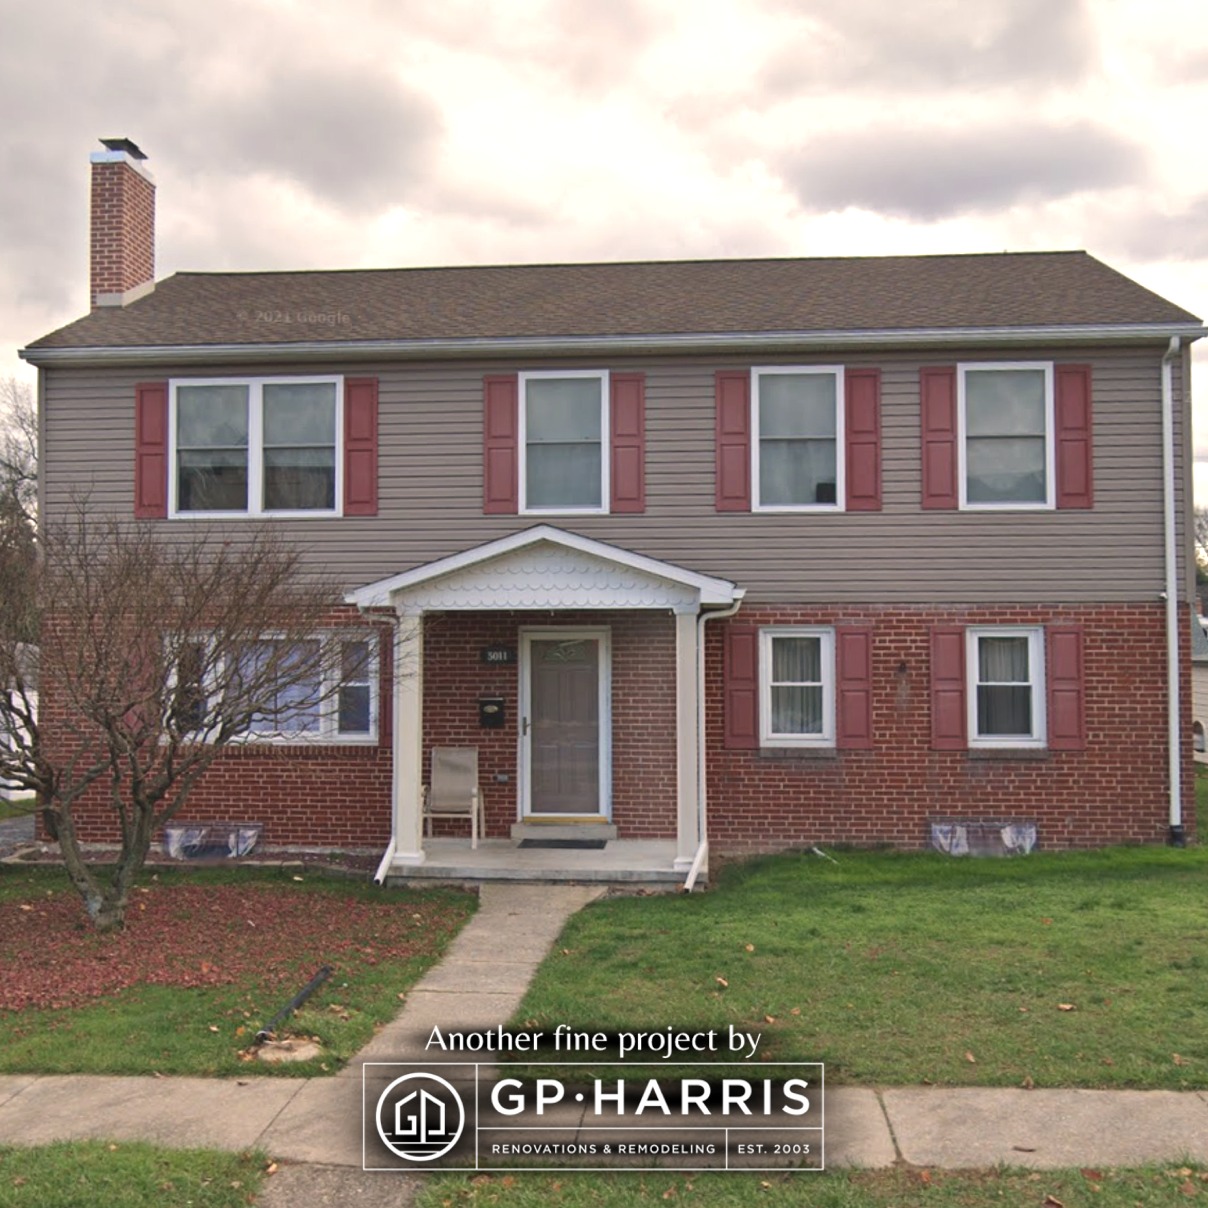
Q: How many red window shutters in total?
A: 14